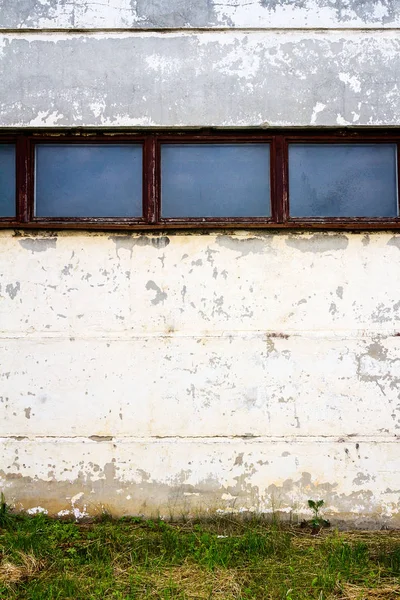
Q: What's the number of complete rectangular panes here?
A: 3